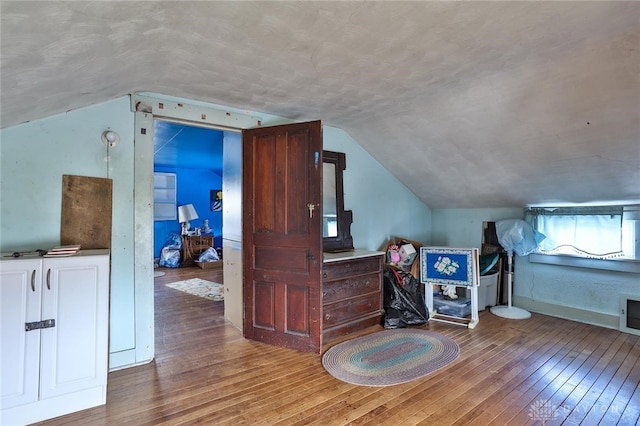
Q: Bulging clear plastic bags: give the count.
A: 2